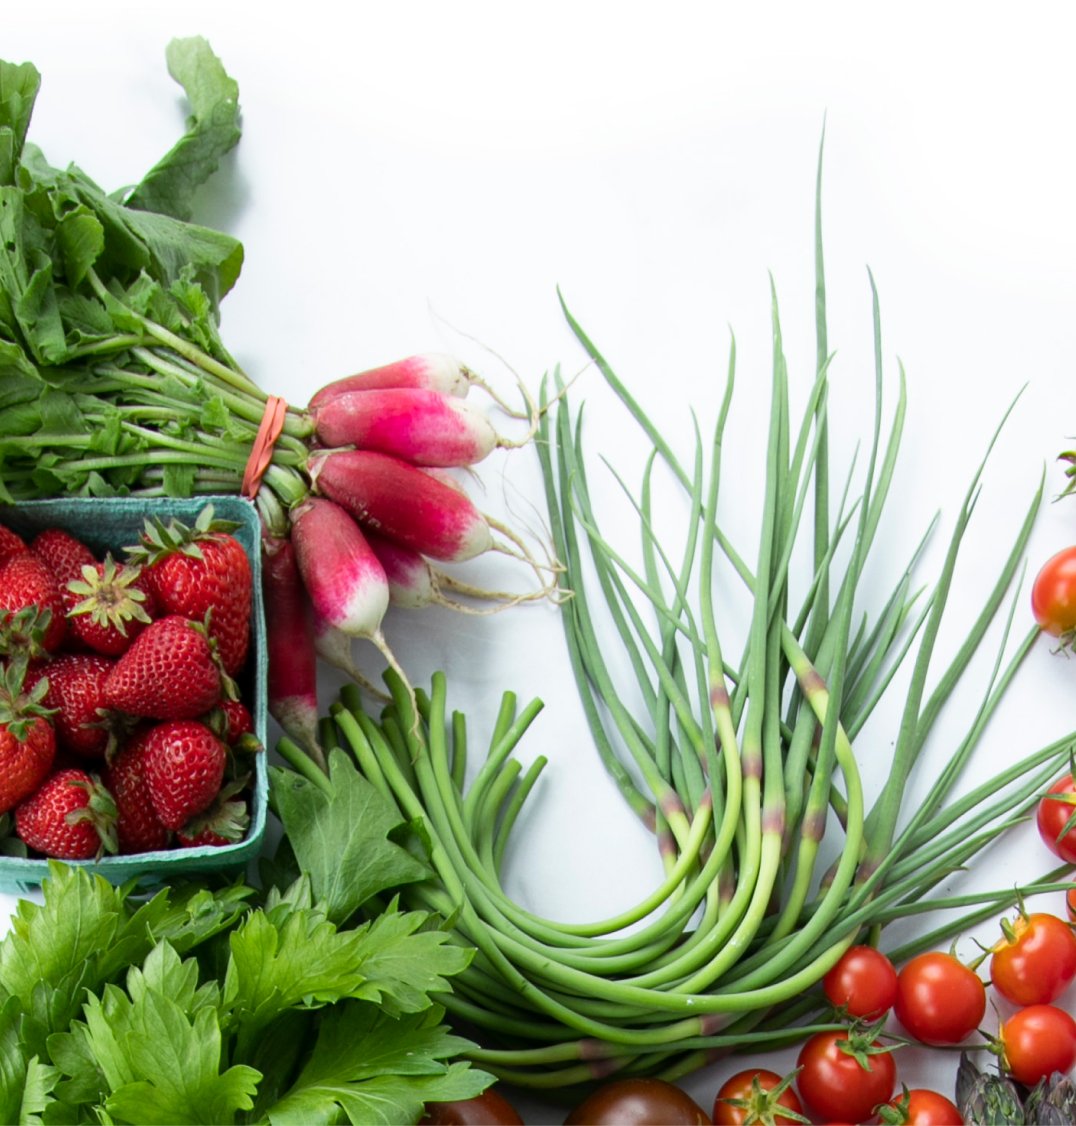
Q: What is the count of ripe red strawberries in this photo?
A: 13